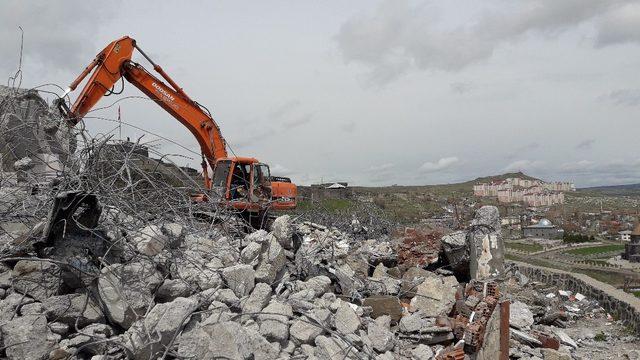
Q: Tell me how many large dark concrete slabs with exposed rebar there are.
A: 1